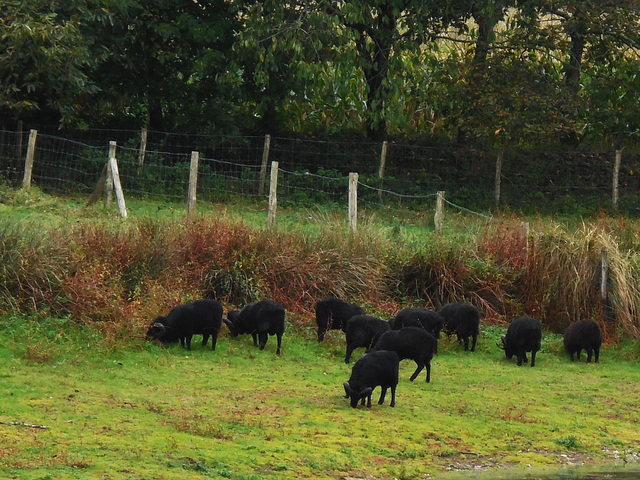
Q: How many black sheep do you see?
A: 10